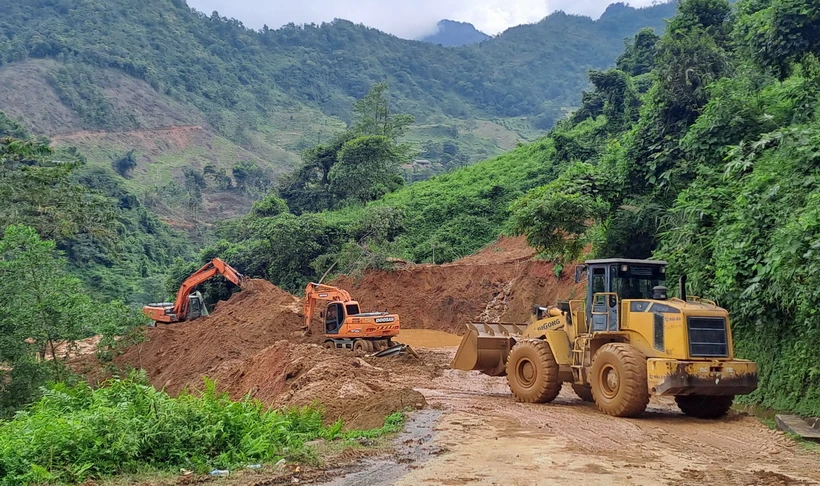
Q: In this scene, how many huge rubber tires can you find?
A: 4